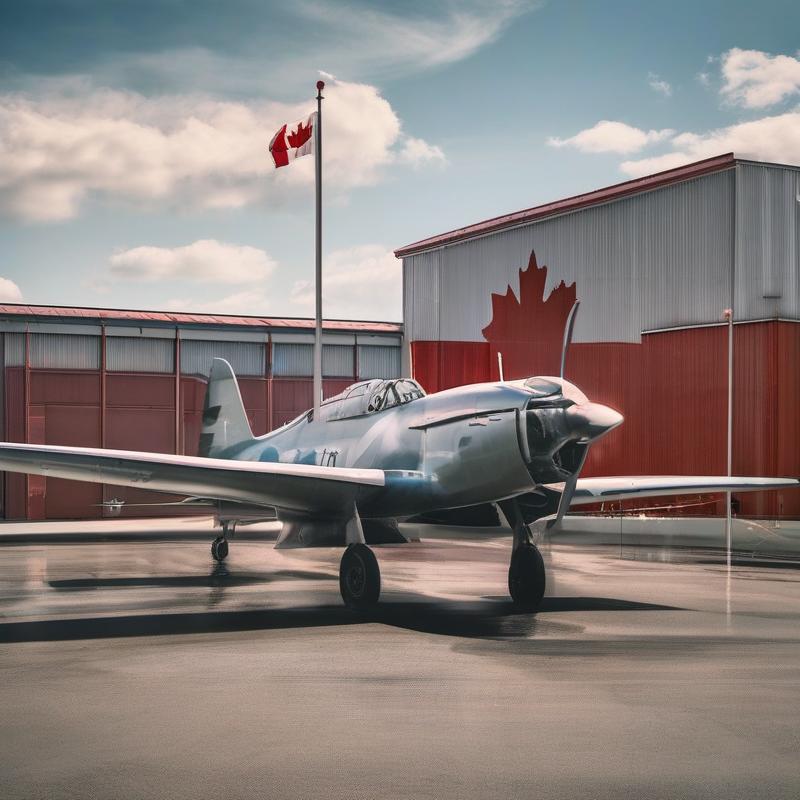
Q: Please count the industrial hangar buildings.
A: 2